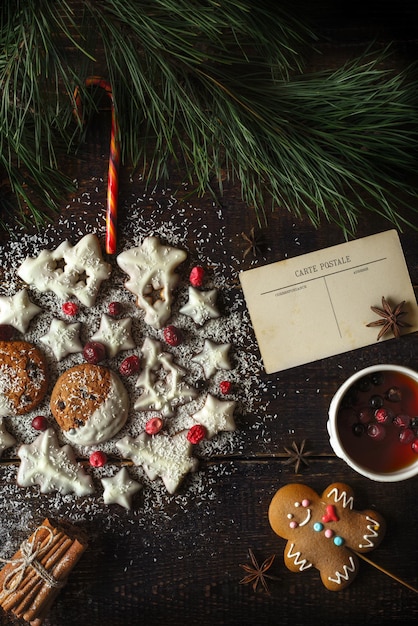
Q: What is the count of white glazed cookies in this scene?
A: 13